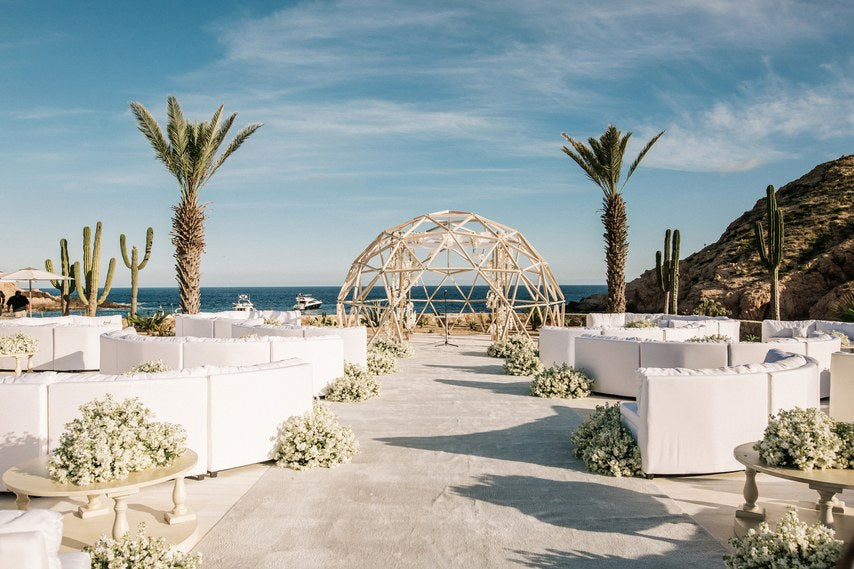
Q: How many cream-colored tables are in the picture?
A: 3